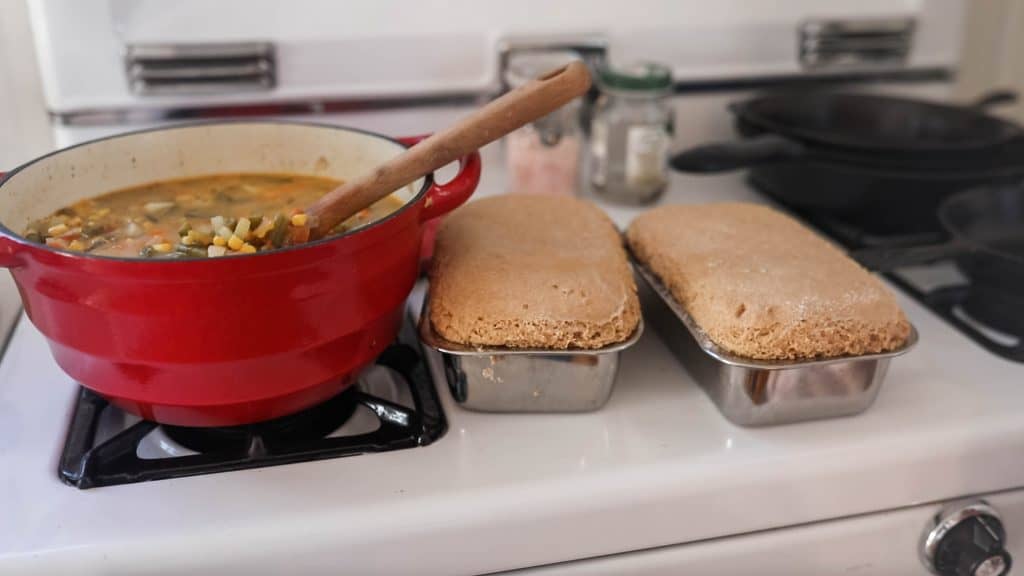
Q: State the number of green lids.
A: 1